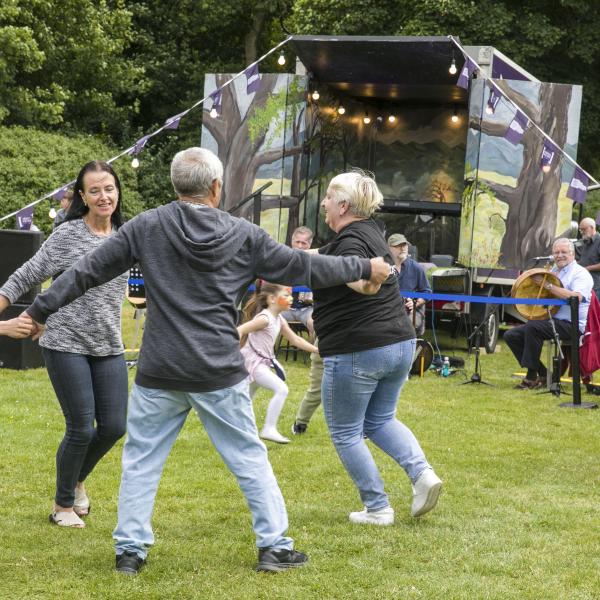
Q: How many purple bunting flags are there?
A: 11